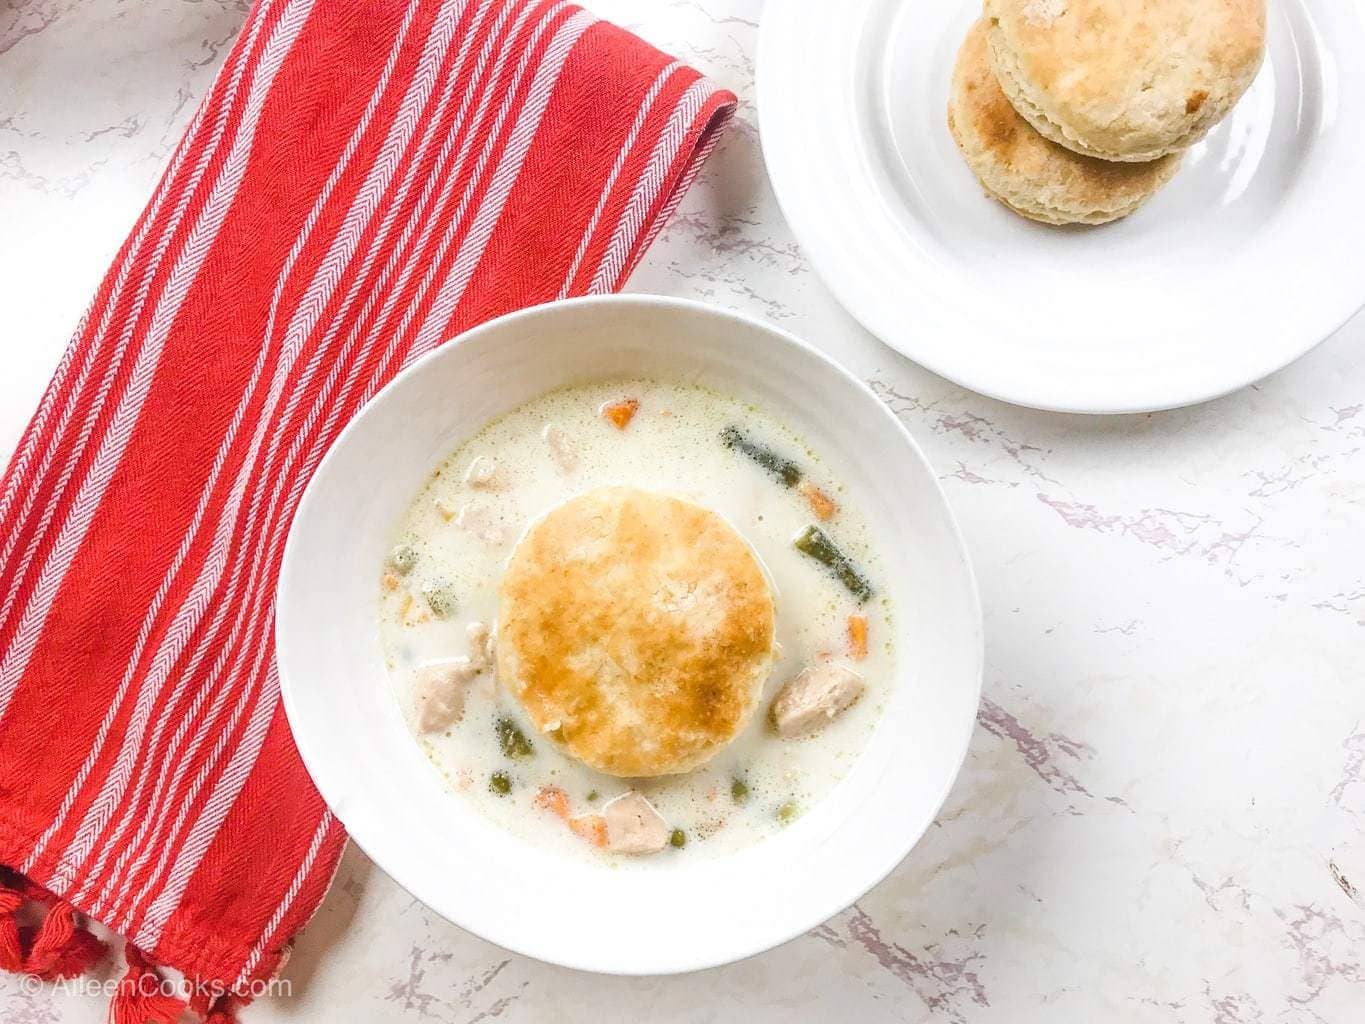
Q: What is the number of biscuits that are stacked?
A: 2